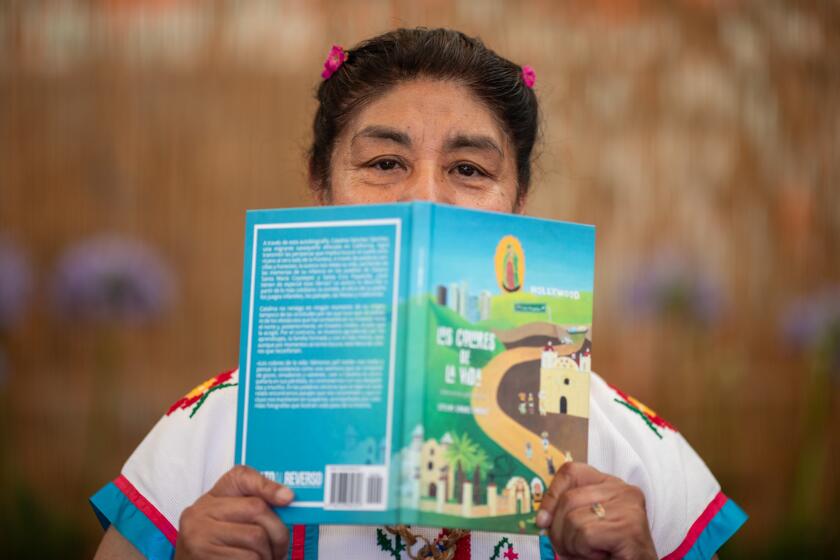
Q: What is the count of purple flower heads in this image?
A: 4